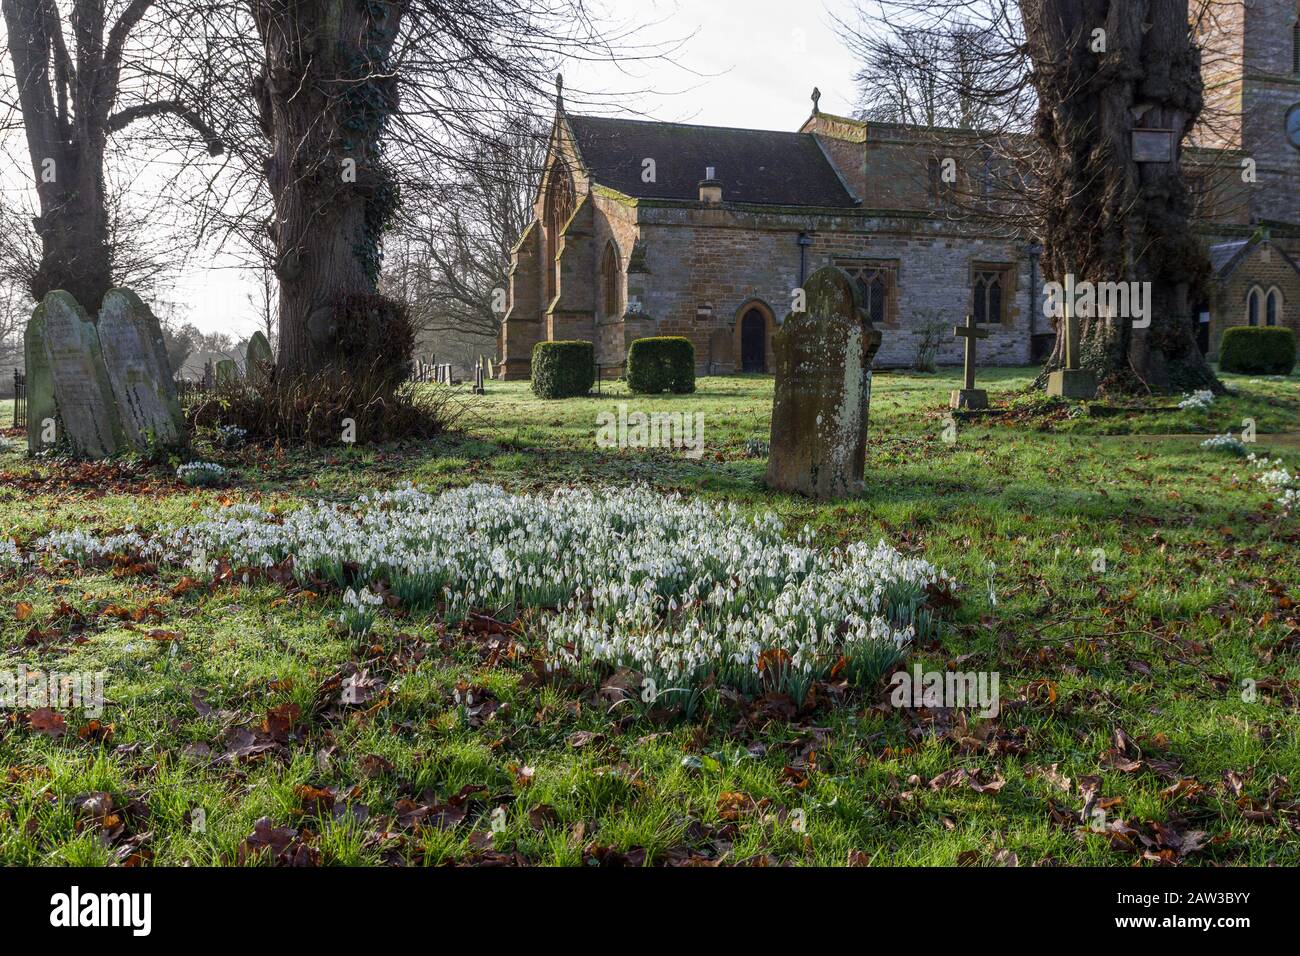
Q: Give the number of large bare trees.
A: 3